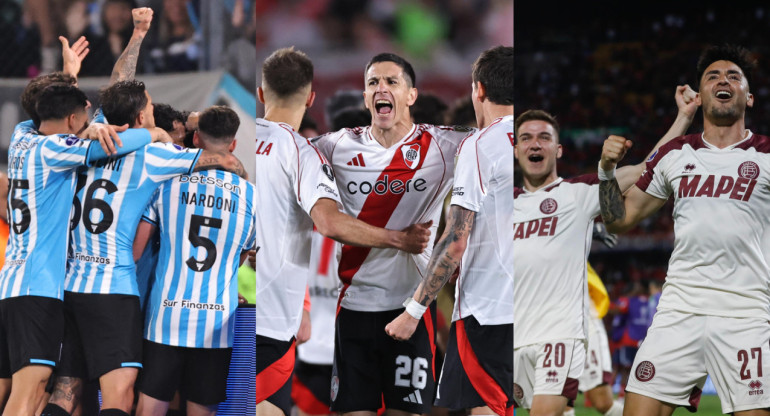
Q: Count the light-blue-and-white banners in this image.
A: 1